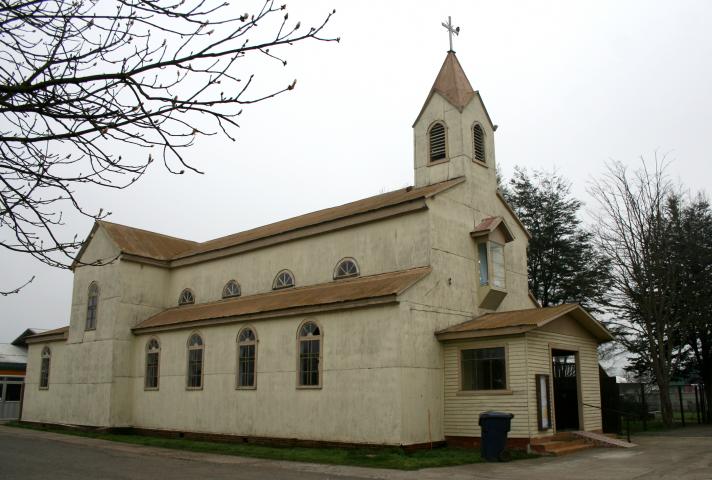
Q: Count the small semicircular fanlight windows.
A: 4